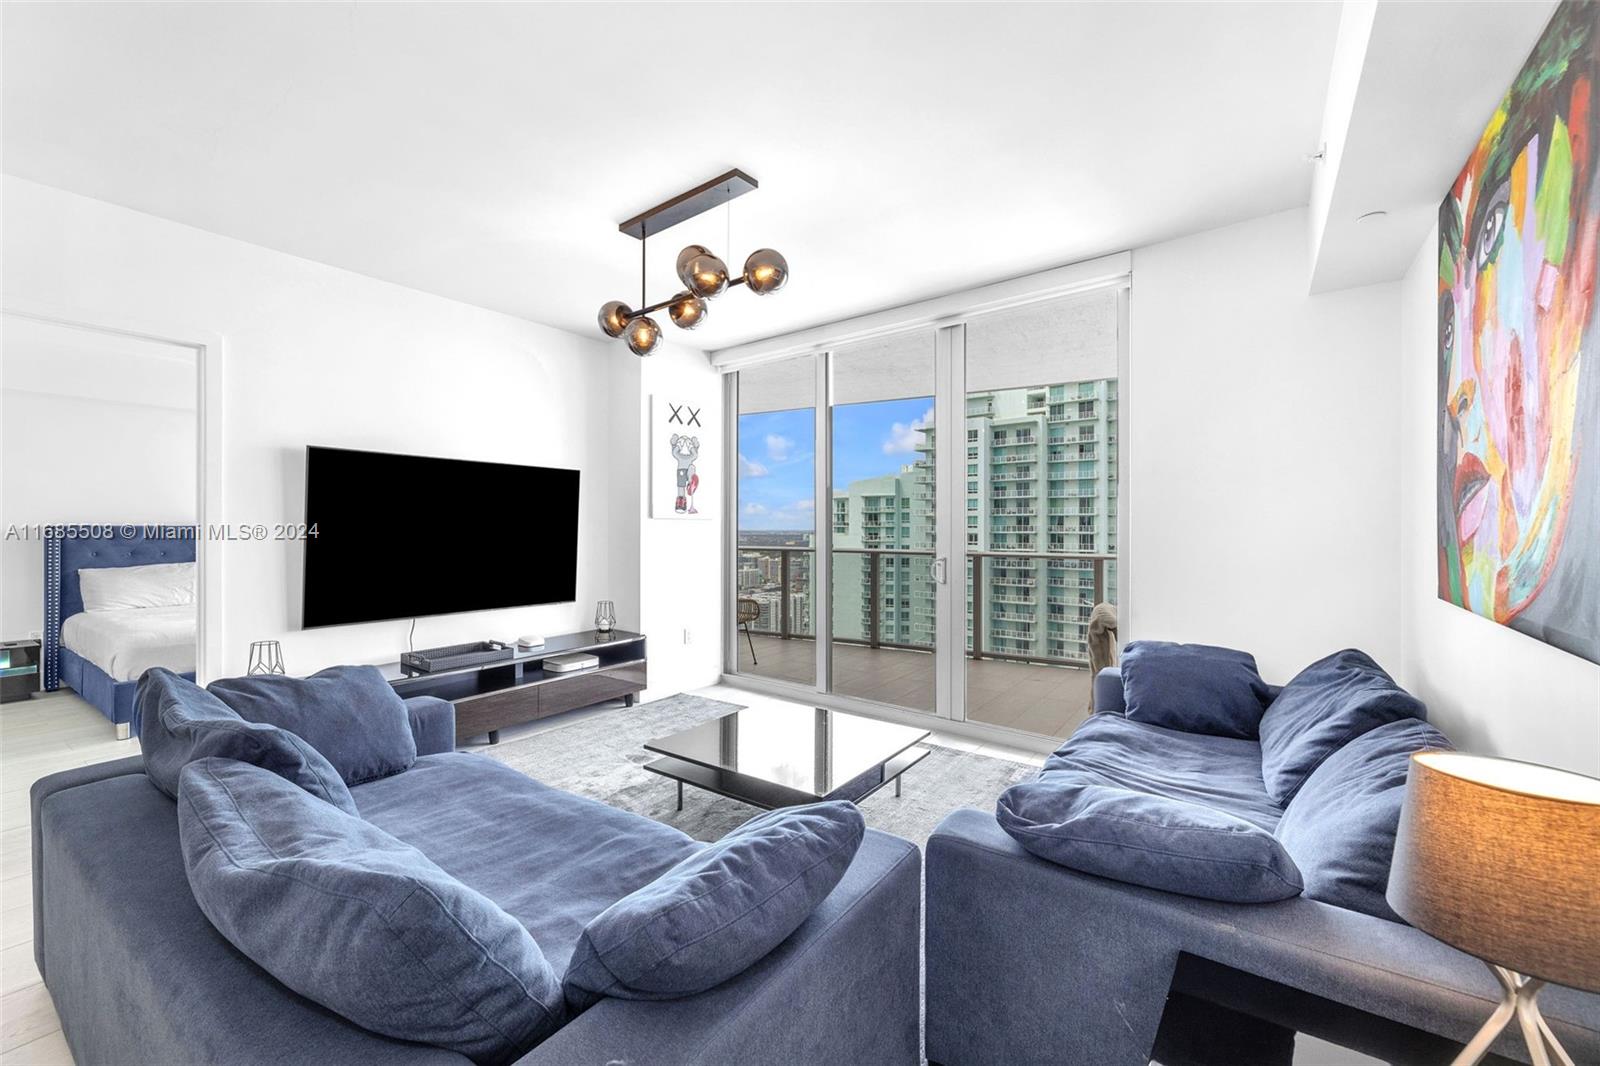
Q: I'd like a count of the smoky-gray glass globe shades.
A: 6